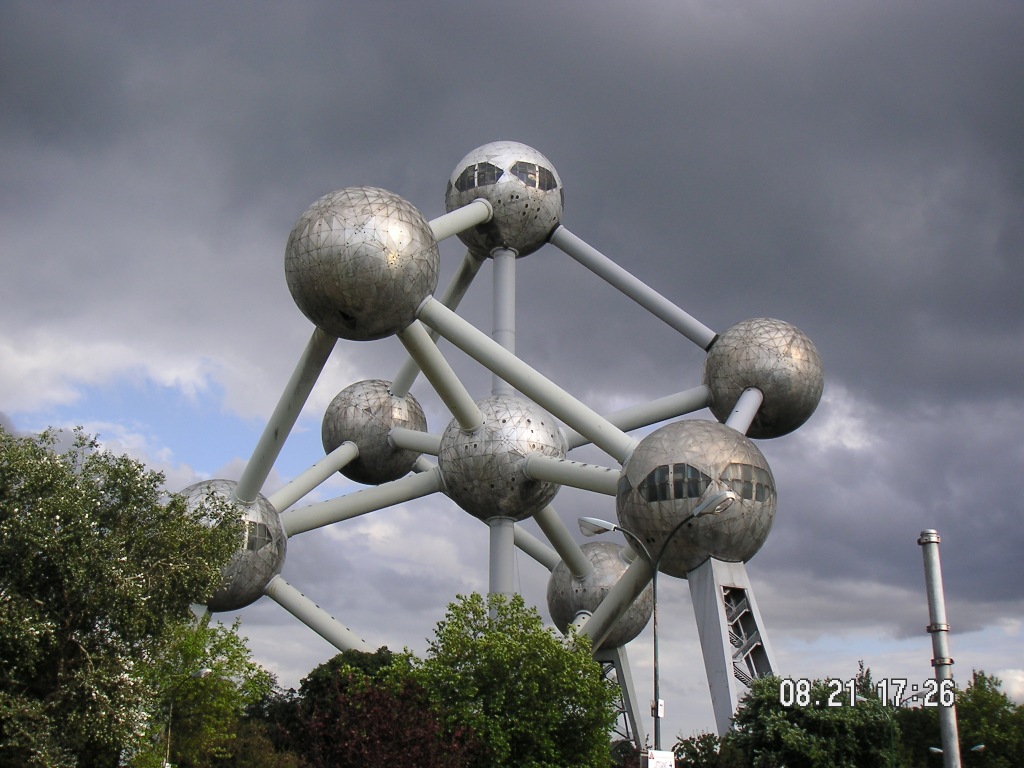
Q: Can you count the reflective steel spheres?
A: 8